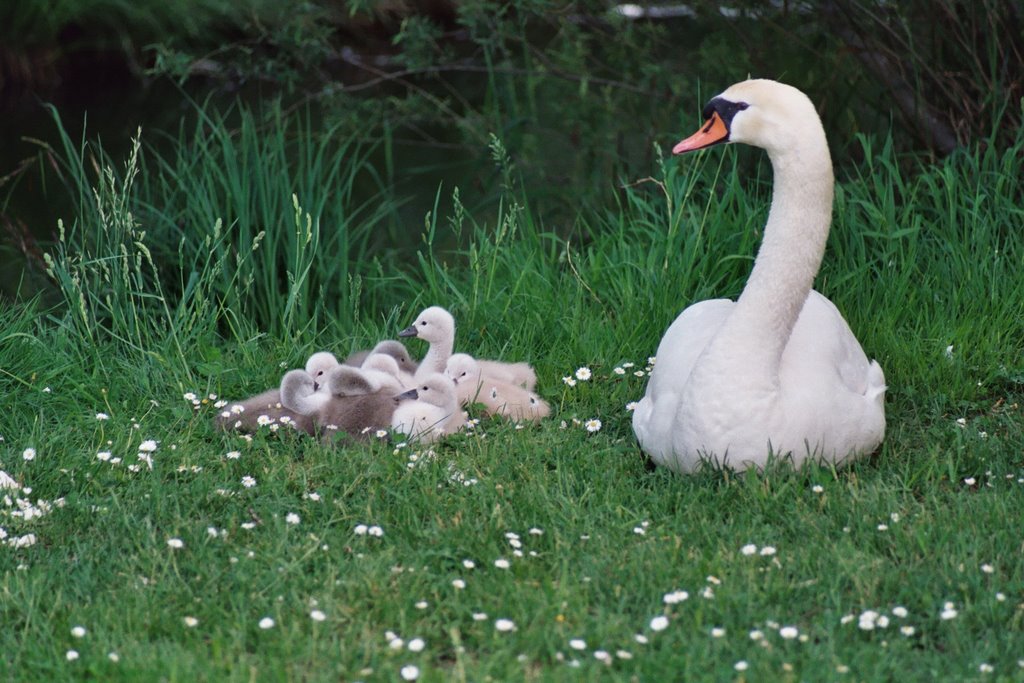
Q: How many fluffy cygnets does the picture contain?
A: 8